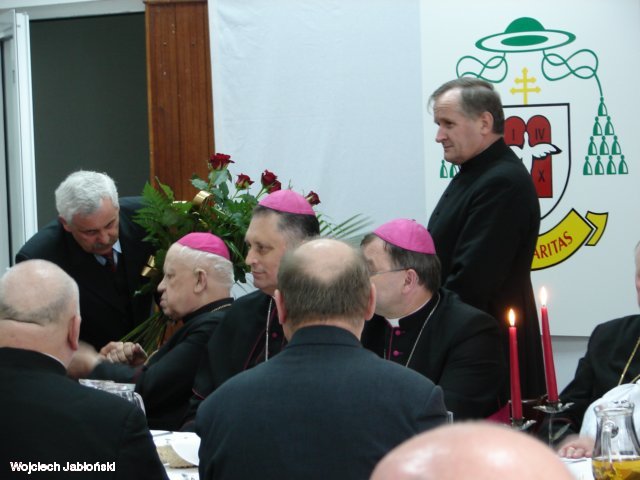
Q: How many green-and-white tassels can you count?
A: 12